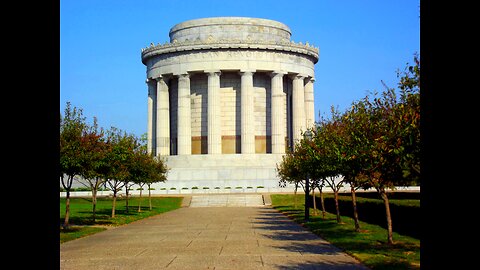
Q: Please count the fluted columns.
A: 8